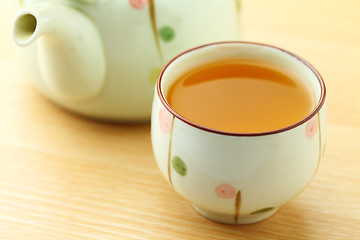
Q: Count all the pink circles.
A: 4